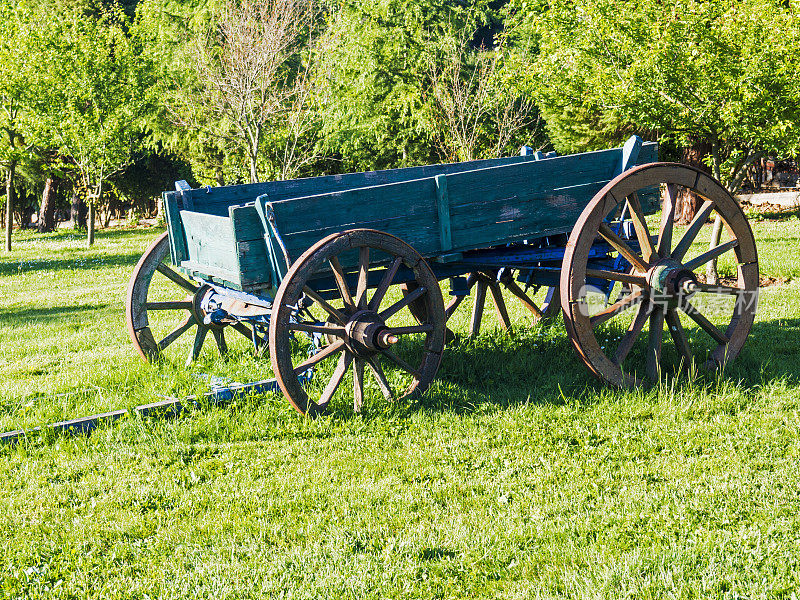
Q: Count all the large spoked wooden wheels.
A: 4